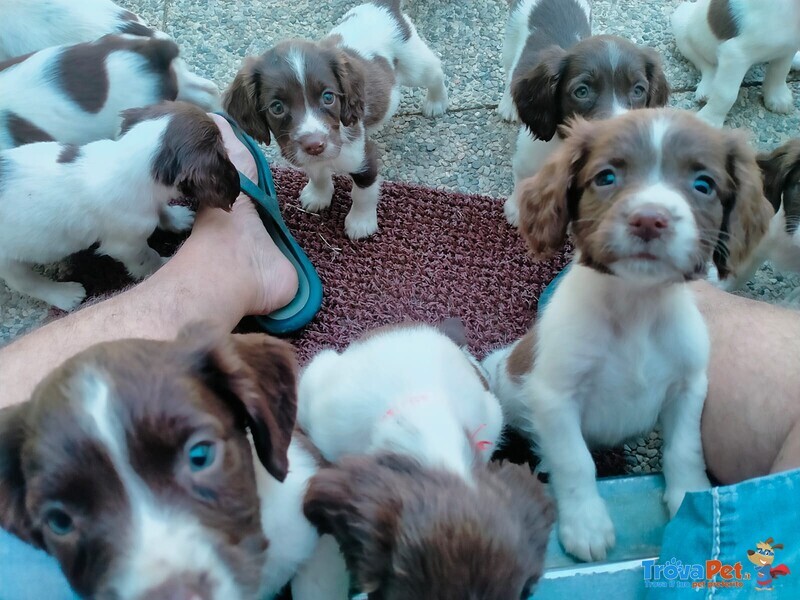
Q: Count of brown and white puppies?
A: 10